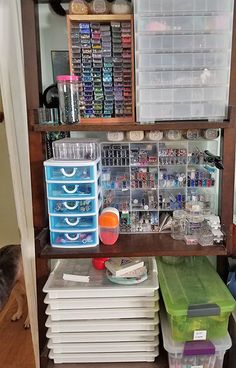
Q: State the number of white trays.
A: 7